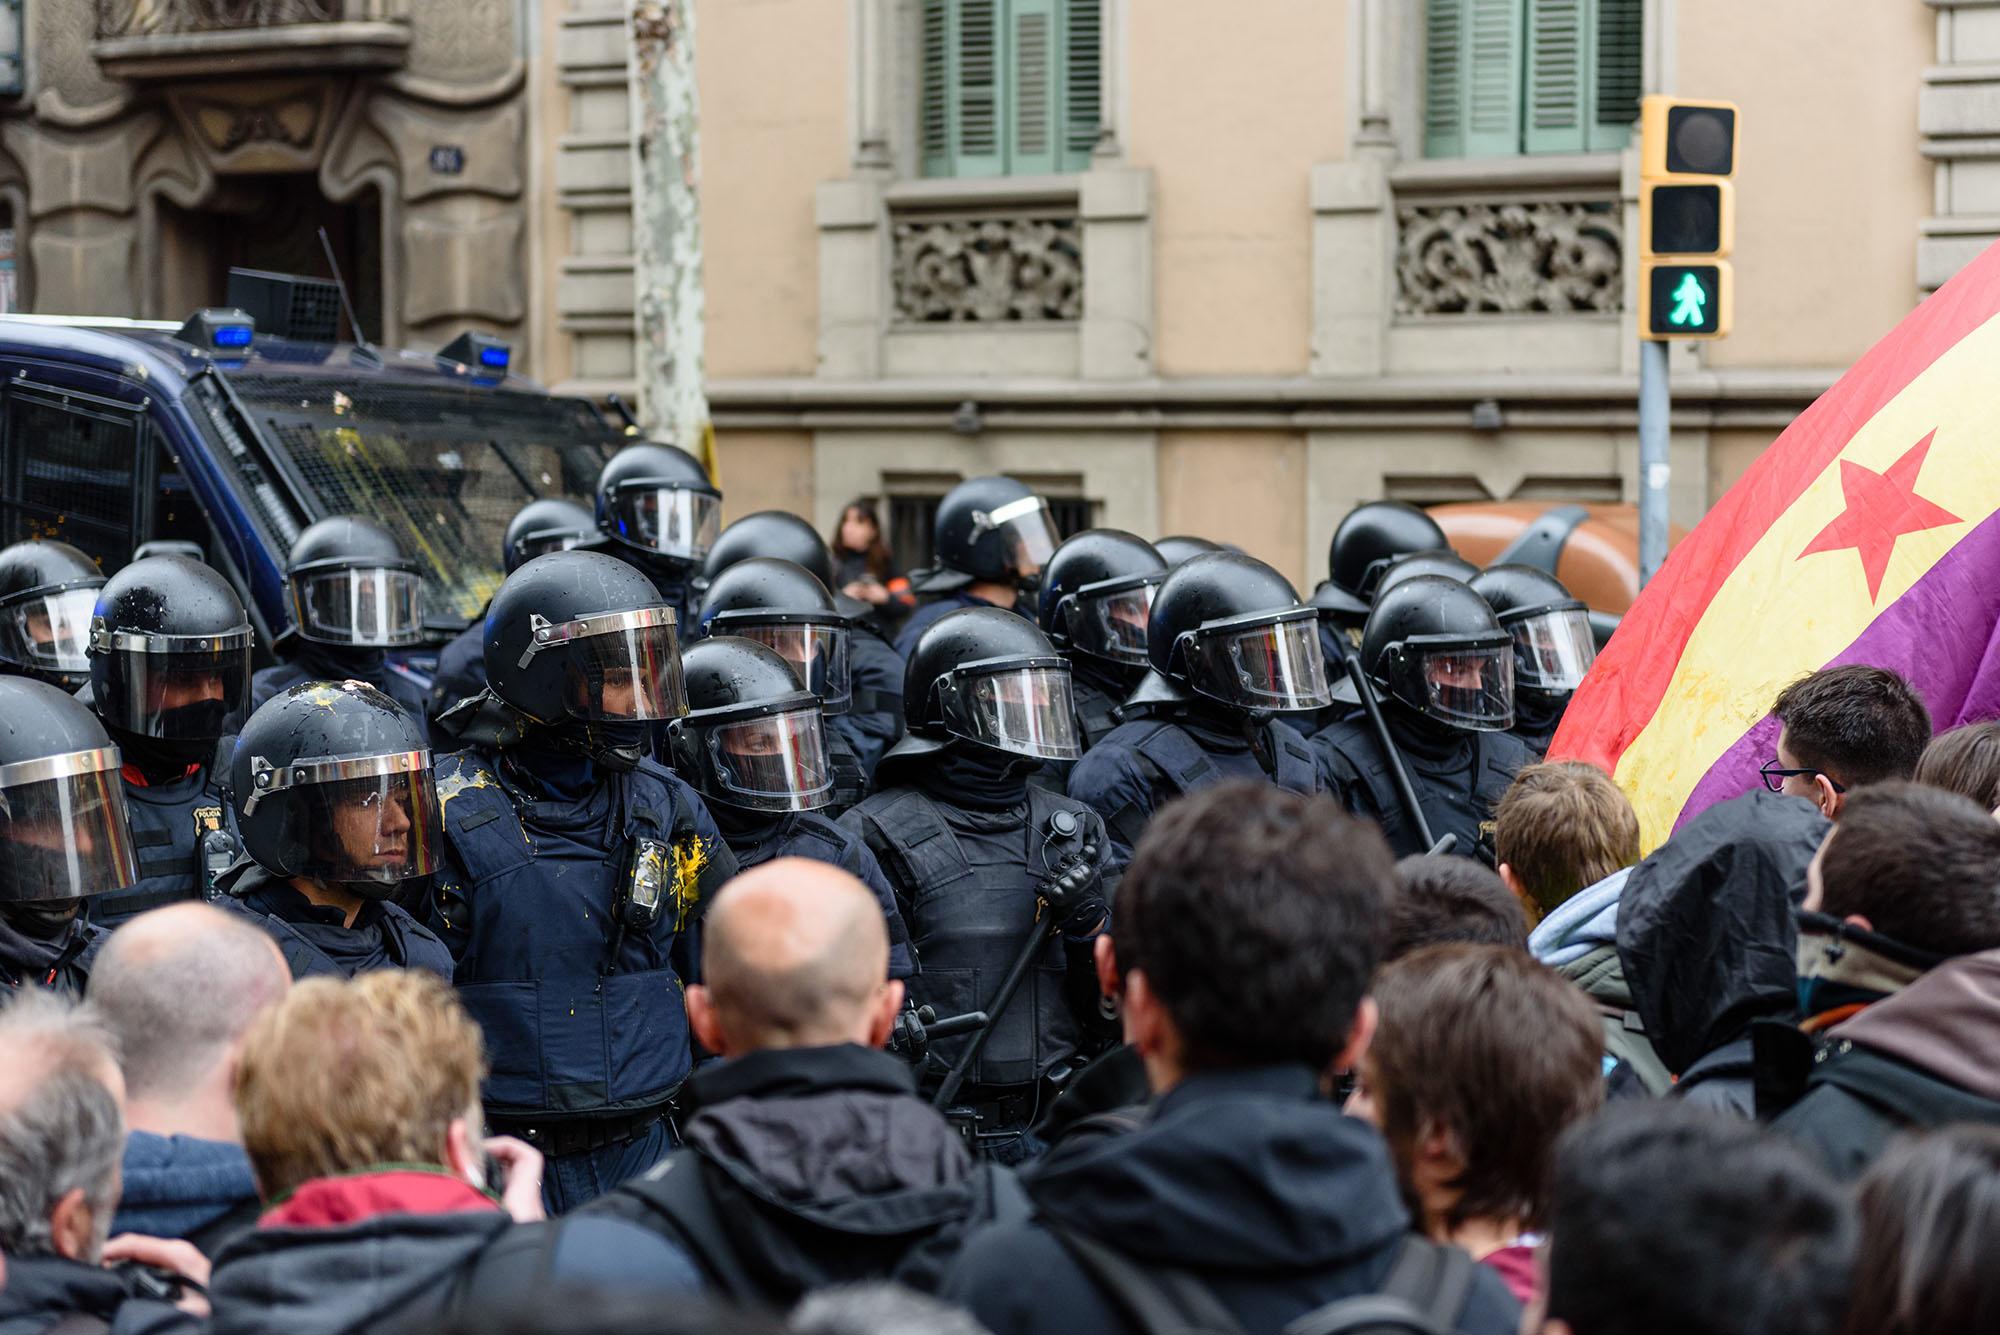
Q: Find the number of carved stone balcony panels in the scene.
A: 2